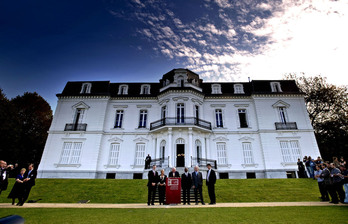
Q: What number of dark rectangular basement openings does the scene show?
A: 5